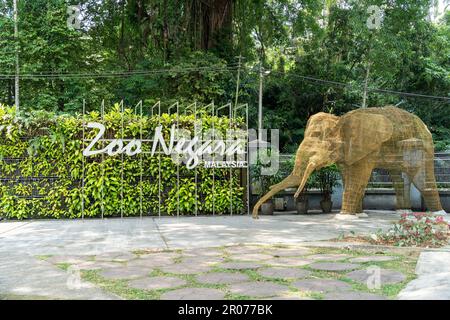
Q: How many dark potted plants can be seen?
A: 3